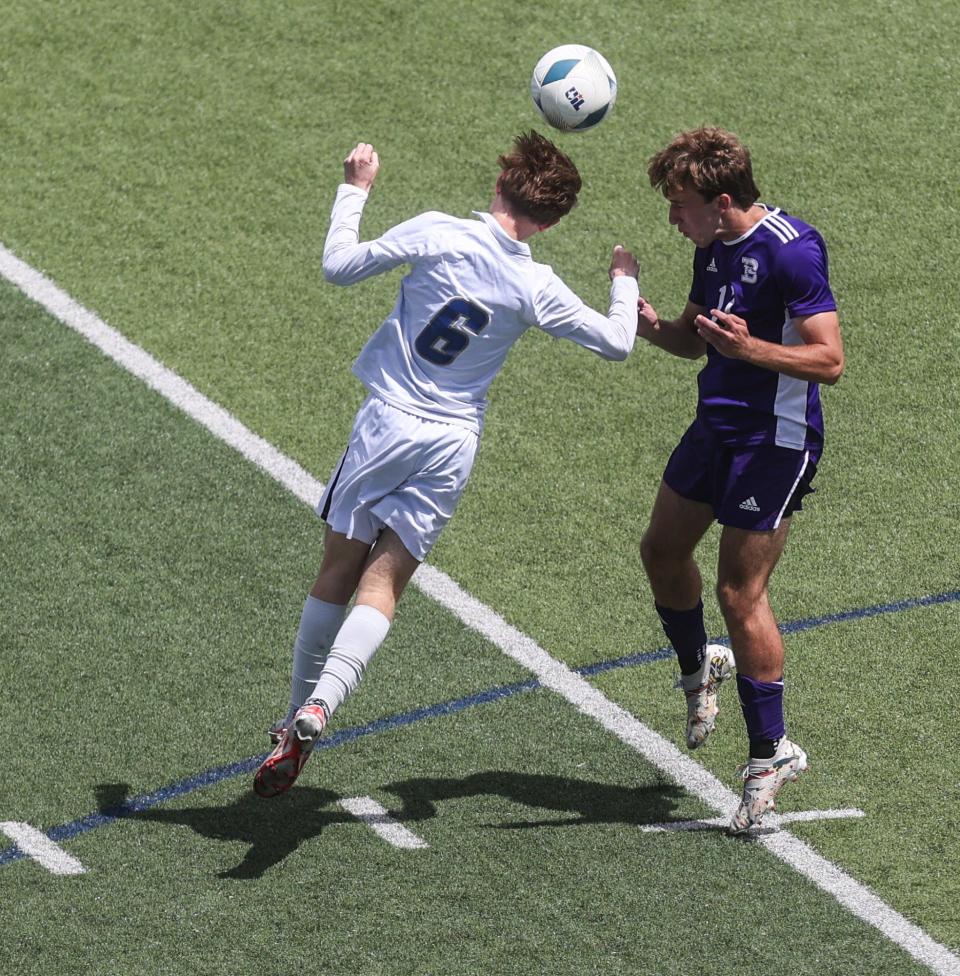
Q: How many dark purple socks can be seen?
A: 2